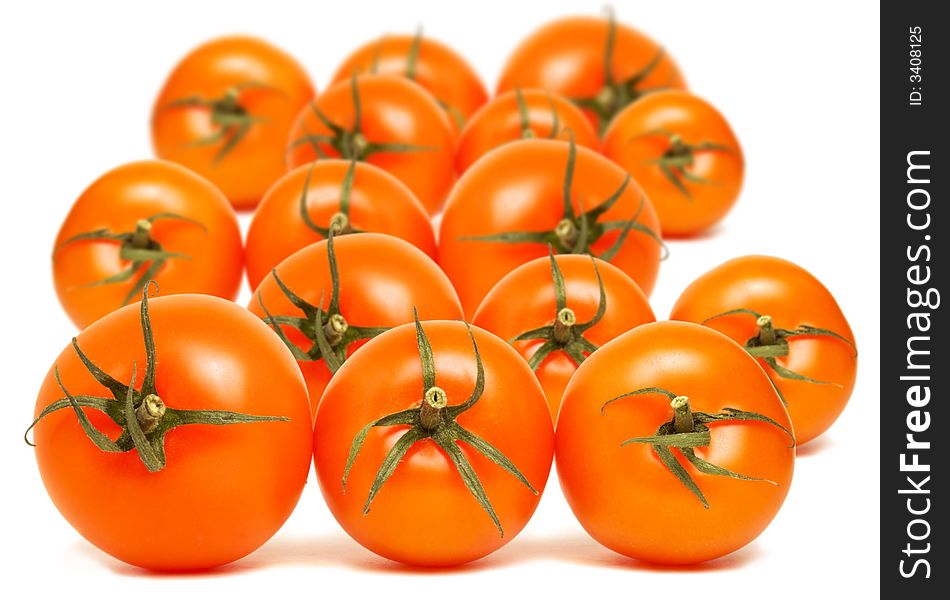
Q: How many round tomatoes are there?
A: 15